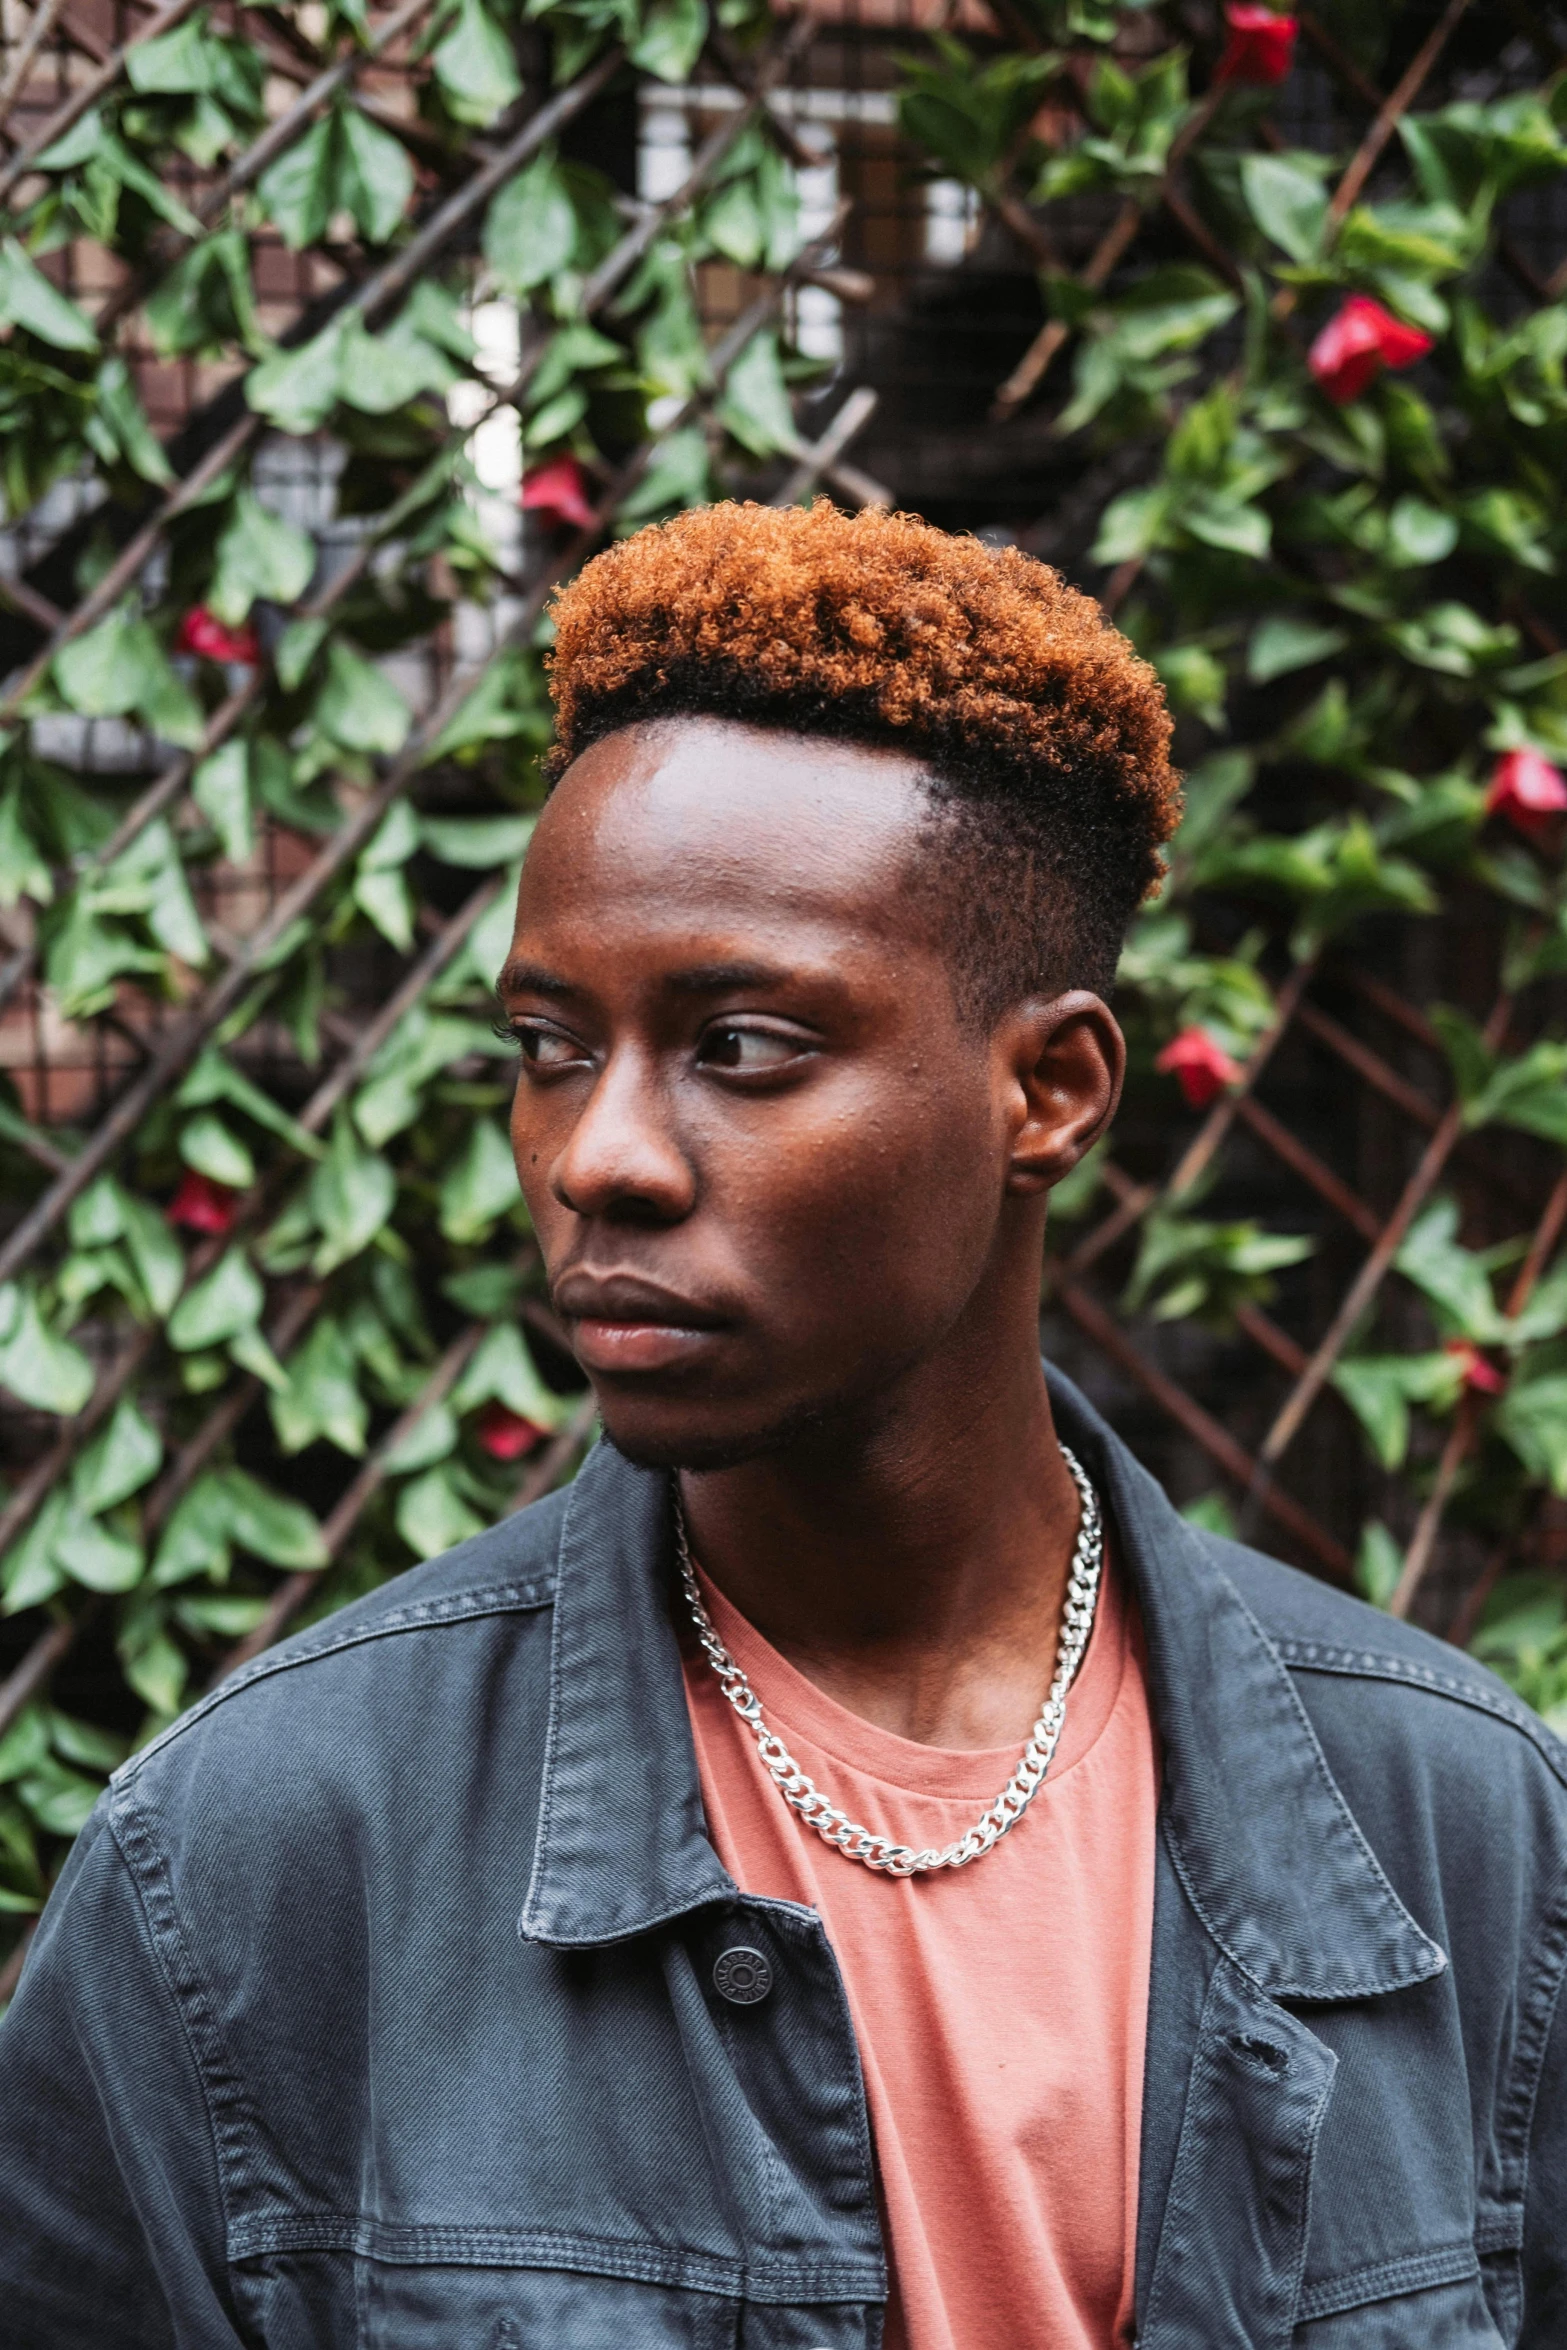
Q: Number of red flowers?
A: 9